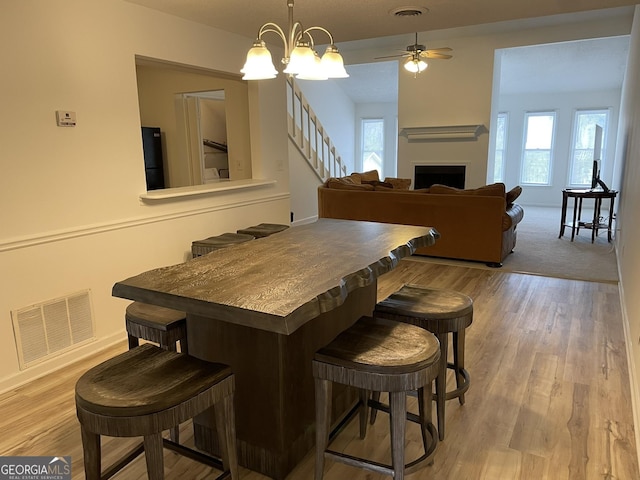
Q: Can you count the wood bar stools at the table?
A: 6